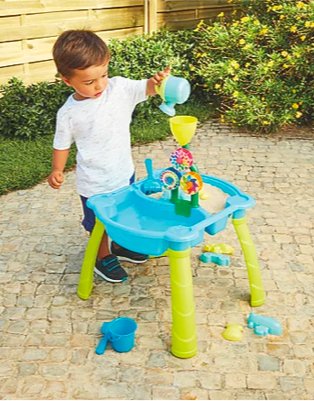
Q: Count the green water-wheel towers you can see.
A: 1